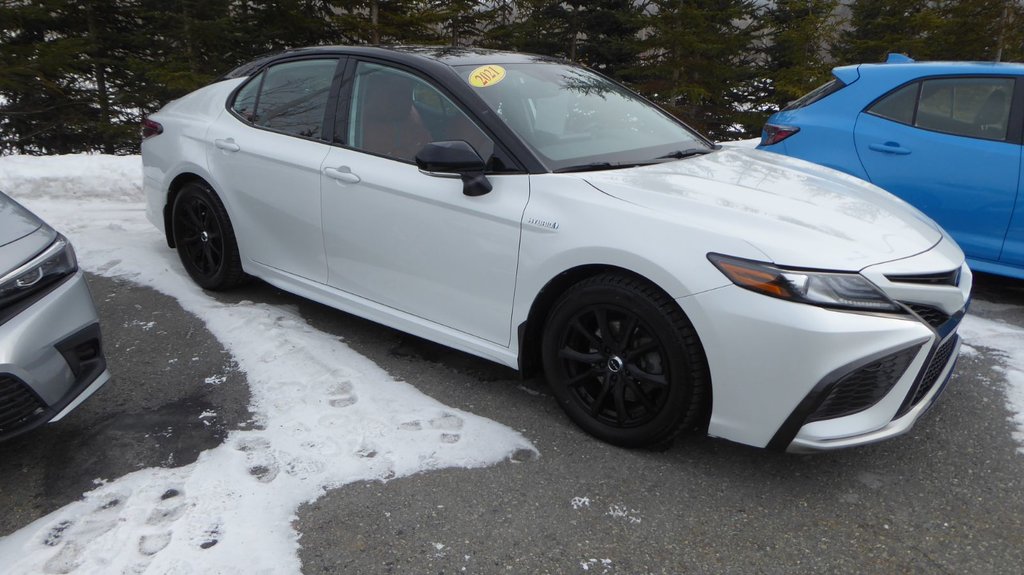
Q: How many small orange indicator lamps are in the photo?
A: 1